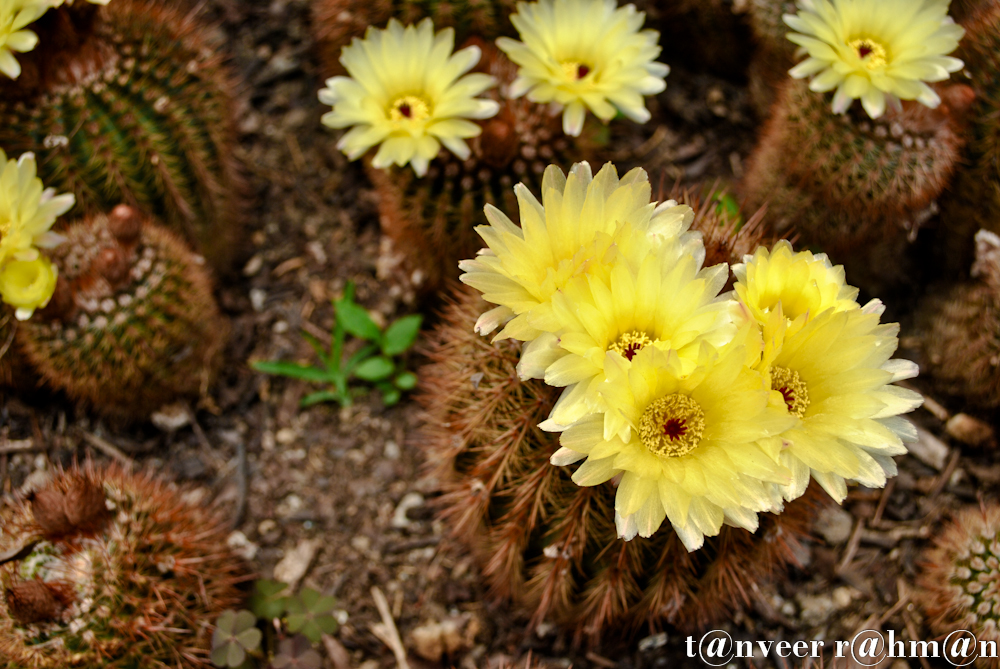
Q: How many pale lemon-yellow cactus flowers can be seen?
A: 11